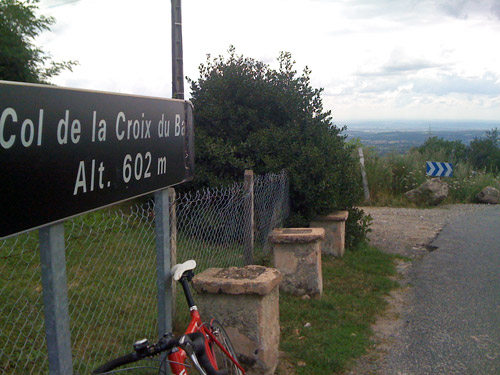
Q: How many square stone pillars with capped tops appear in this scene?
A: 3